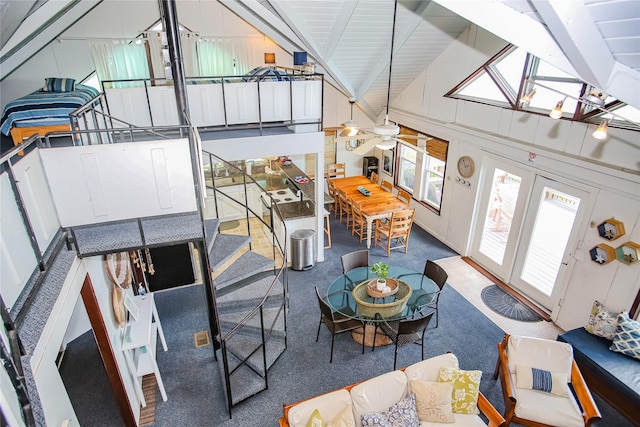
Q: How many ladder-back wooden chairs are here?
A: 8